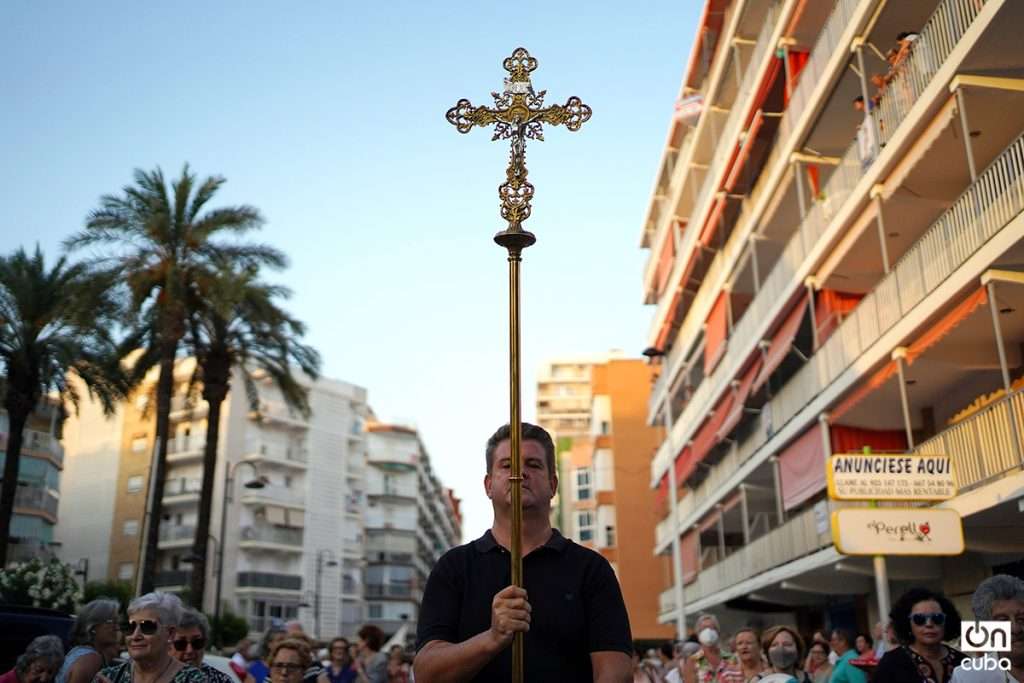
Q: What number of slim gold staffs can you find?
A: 1